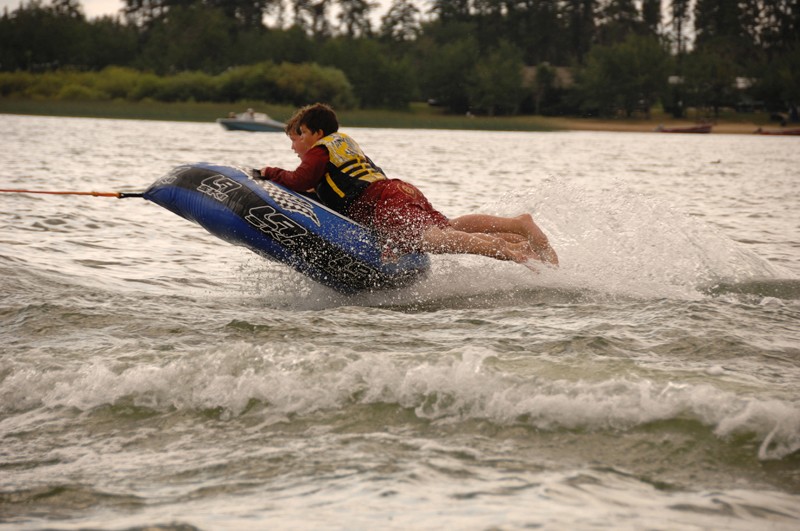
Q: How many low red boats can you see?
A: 2